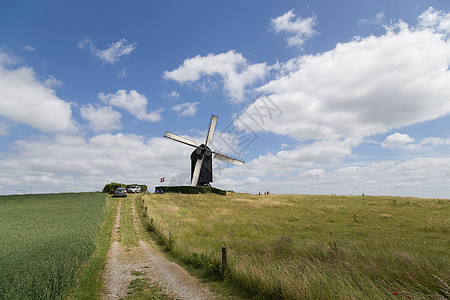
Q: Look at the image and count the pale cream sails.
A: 4